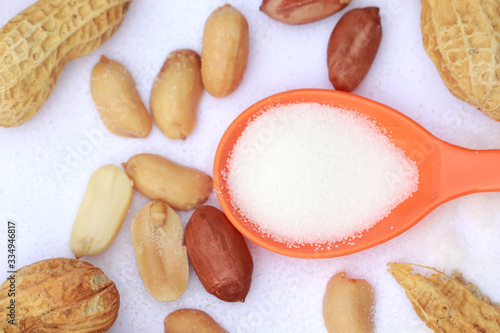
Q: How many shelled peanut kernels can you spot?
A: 11